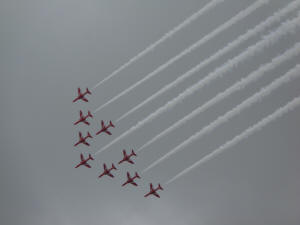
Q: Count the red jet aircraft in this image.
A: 9